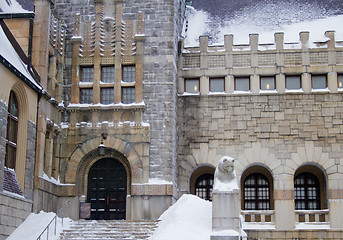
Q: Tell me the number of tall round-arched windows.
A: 4